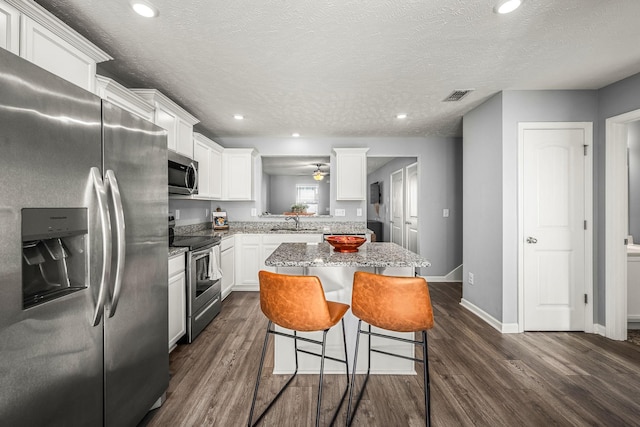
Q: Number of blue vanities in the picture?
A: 0